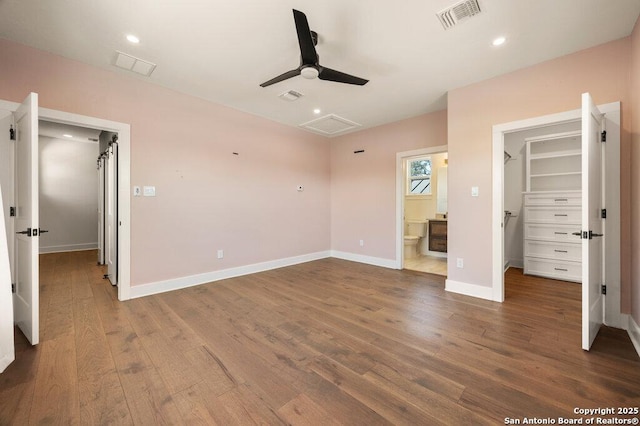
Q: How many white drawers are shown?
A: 5